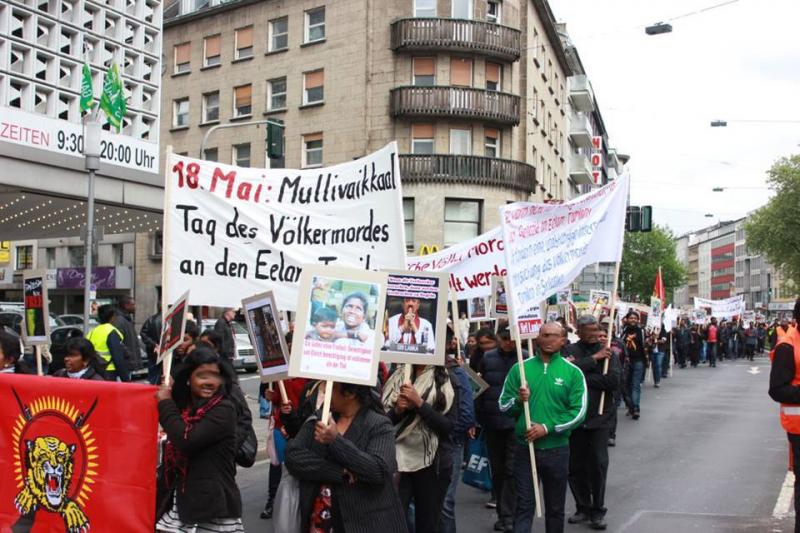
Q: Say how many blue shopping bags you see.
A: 1